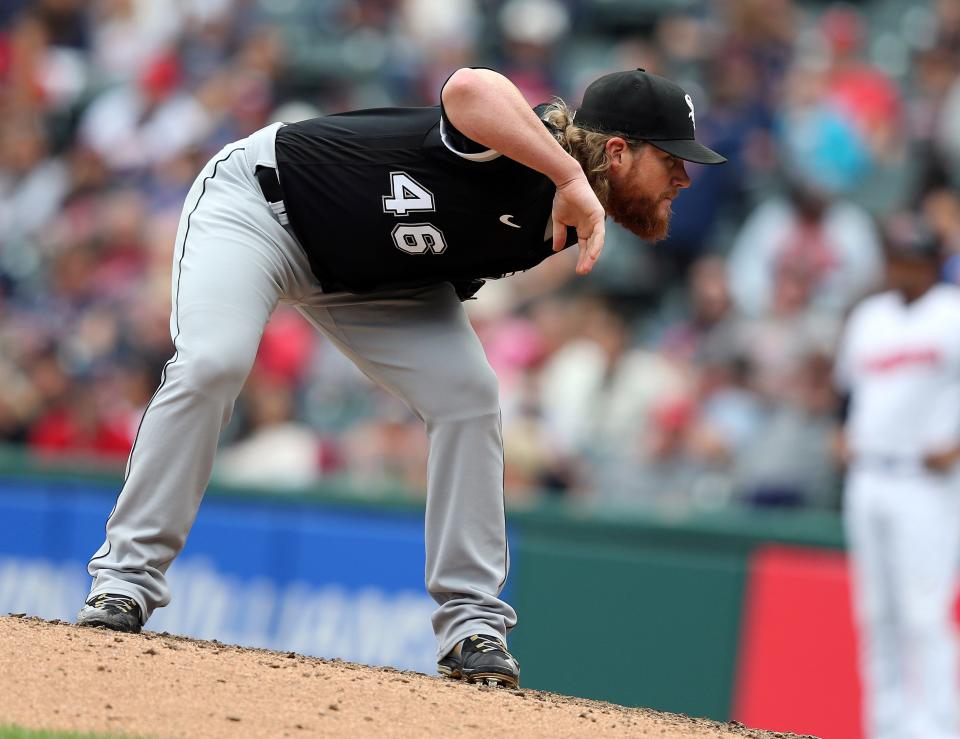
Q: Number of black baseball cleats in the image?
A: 2